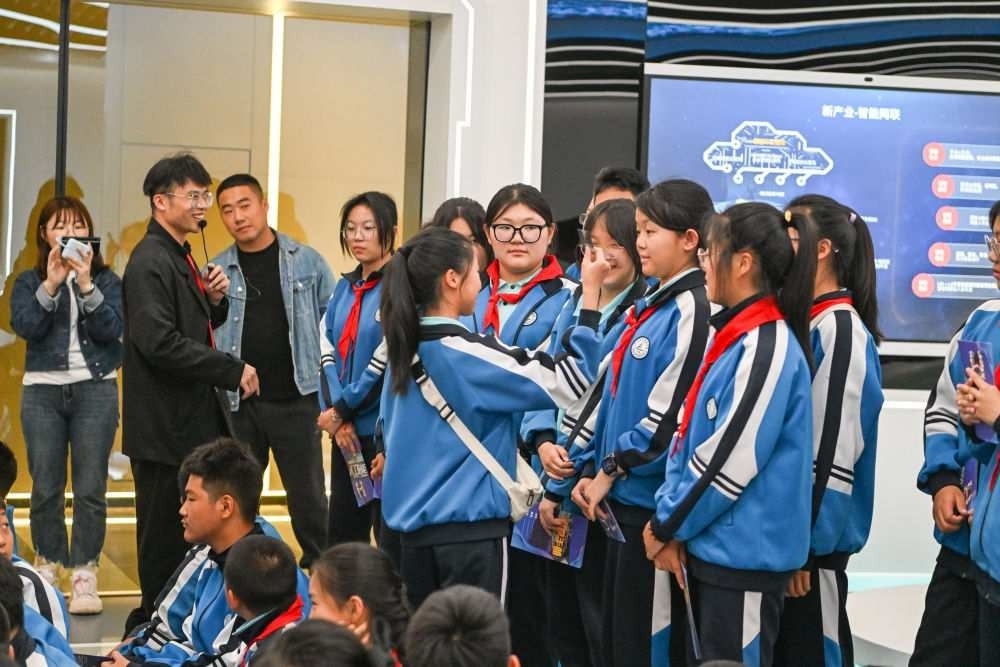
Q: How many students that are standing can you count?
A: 11